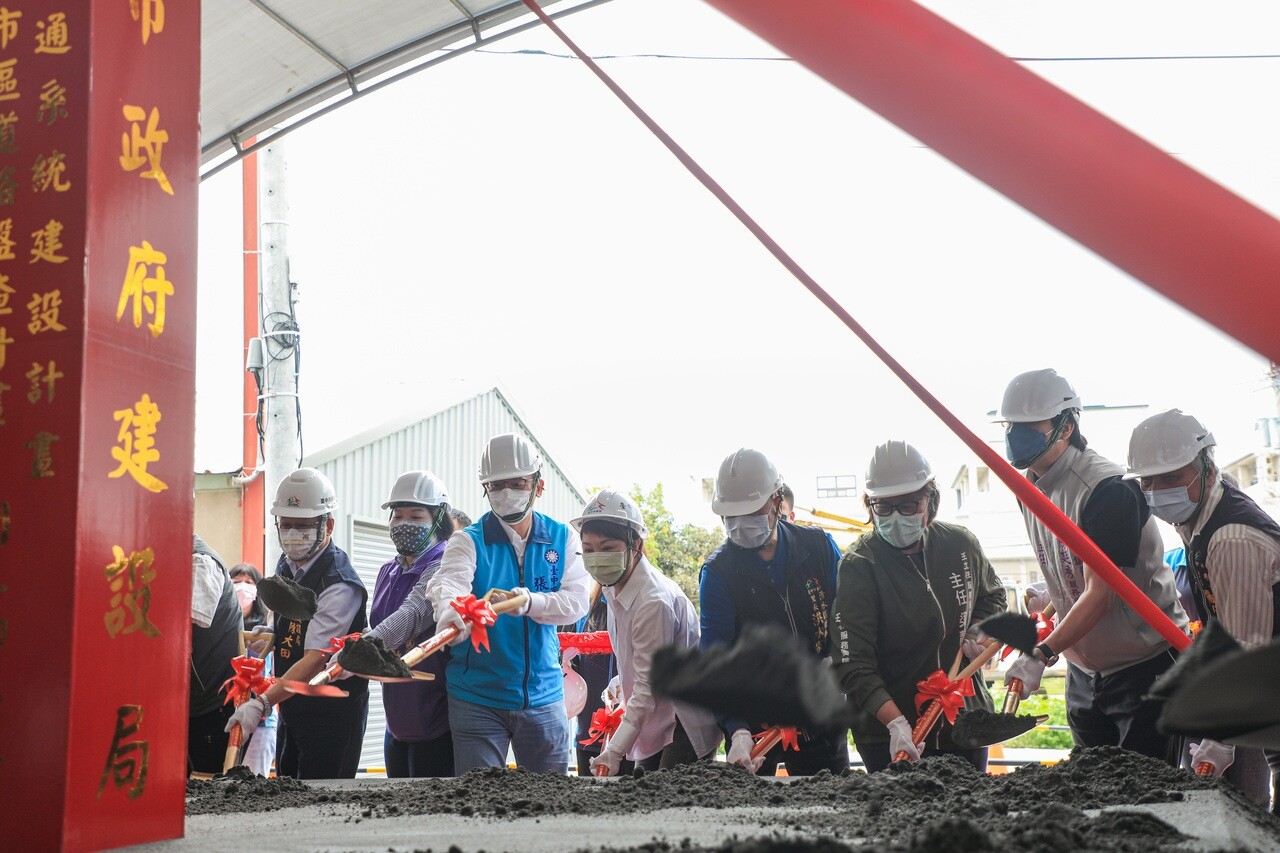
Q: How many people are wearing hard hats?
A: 8